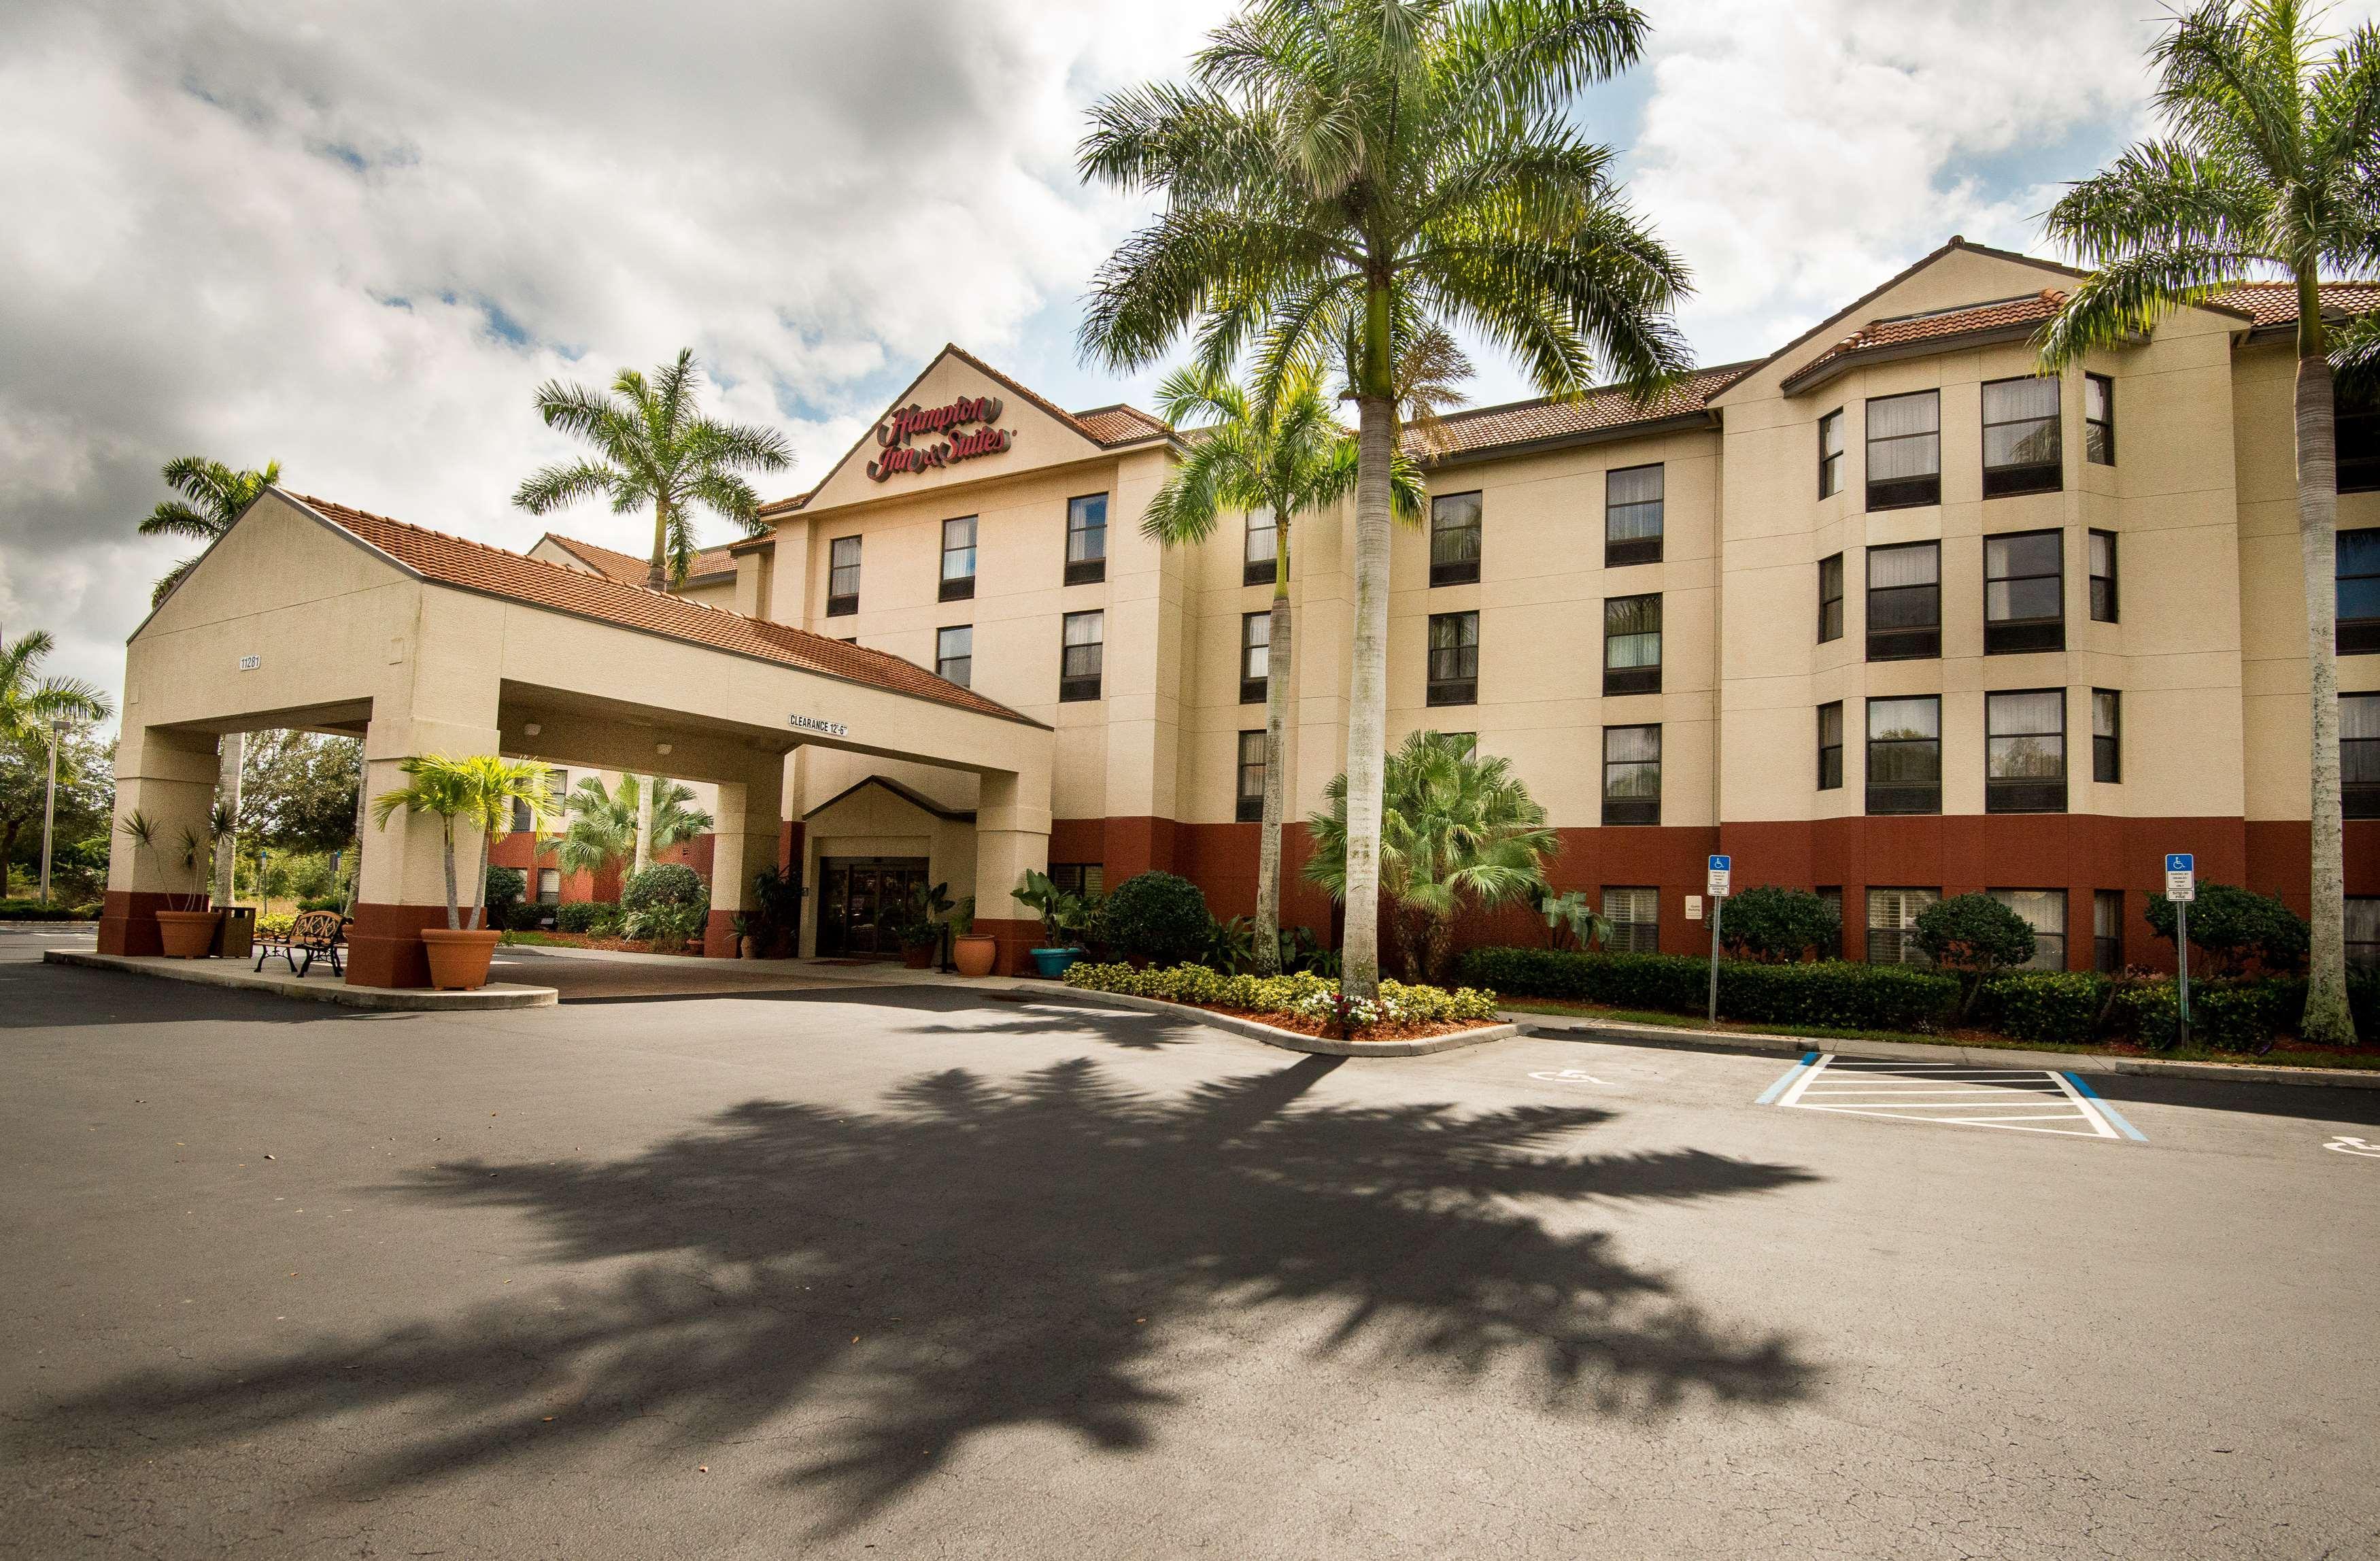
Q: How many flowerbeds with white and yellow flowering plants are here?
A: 1